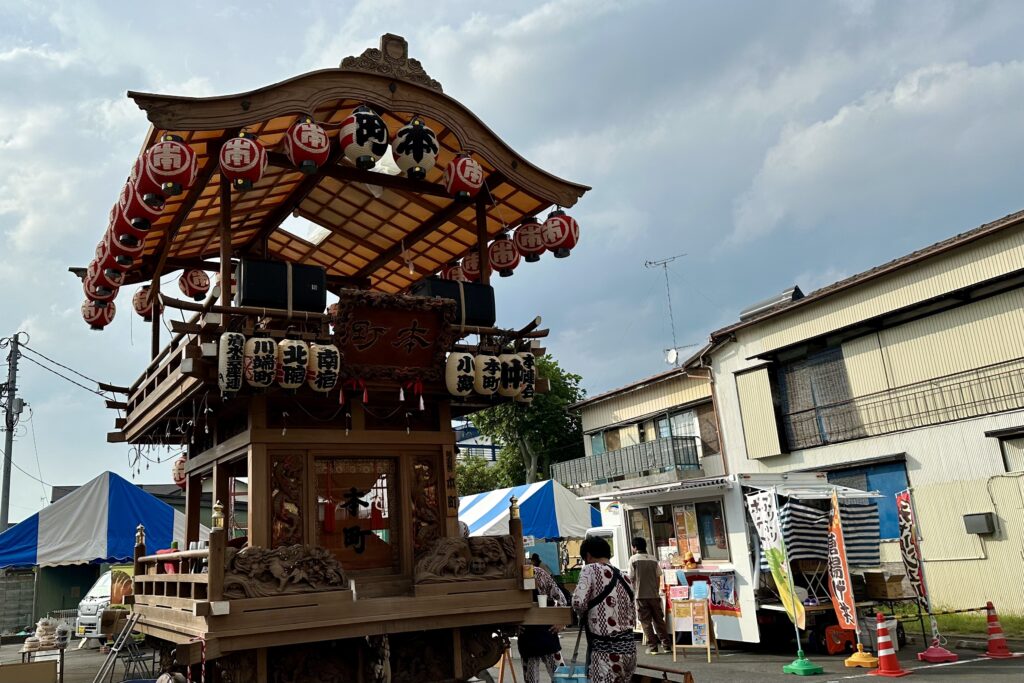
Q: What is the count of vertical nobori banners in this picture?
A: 3